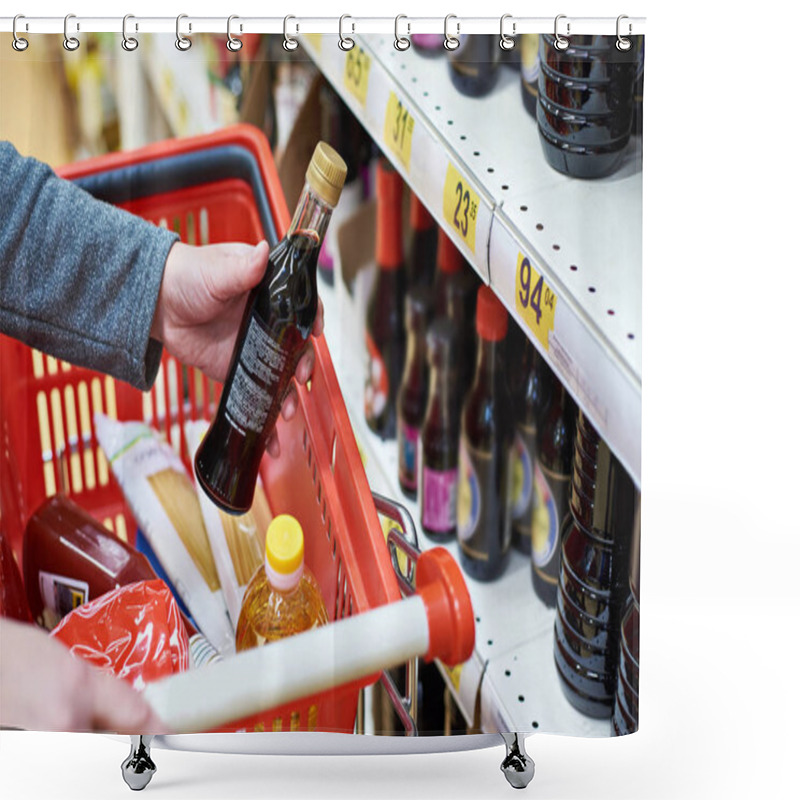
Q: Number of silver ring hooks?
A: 12